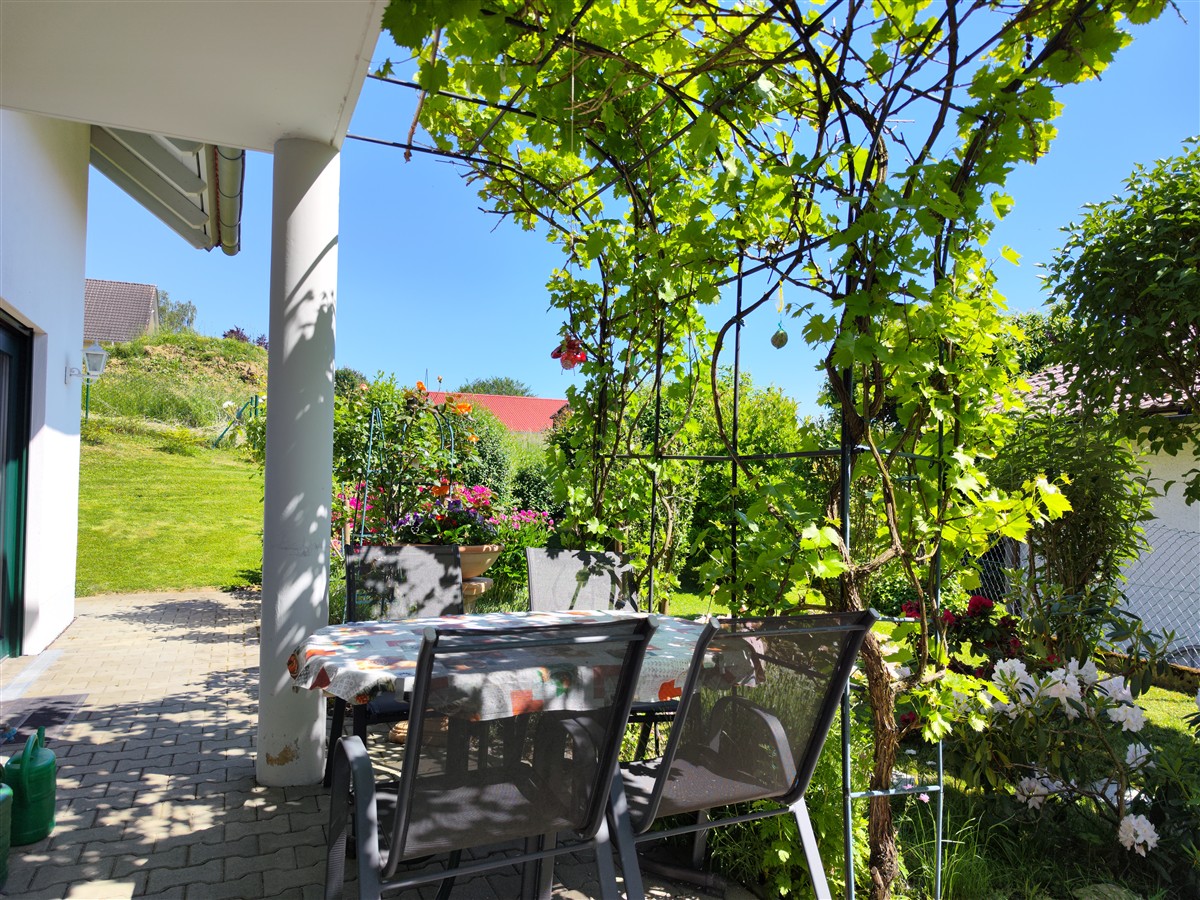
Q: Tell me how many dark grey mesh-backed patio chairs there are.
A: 4